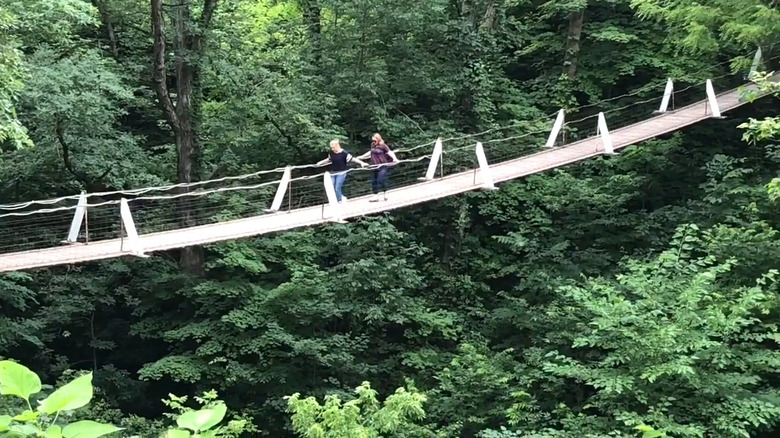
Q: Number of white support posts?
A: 11